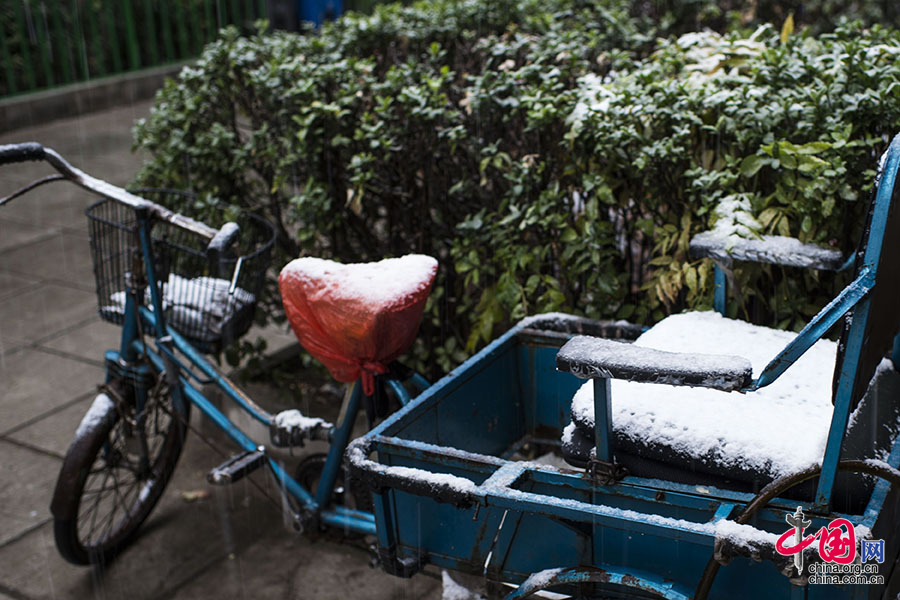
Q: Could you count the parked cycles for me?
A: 1